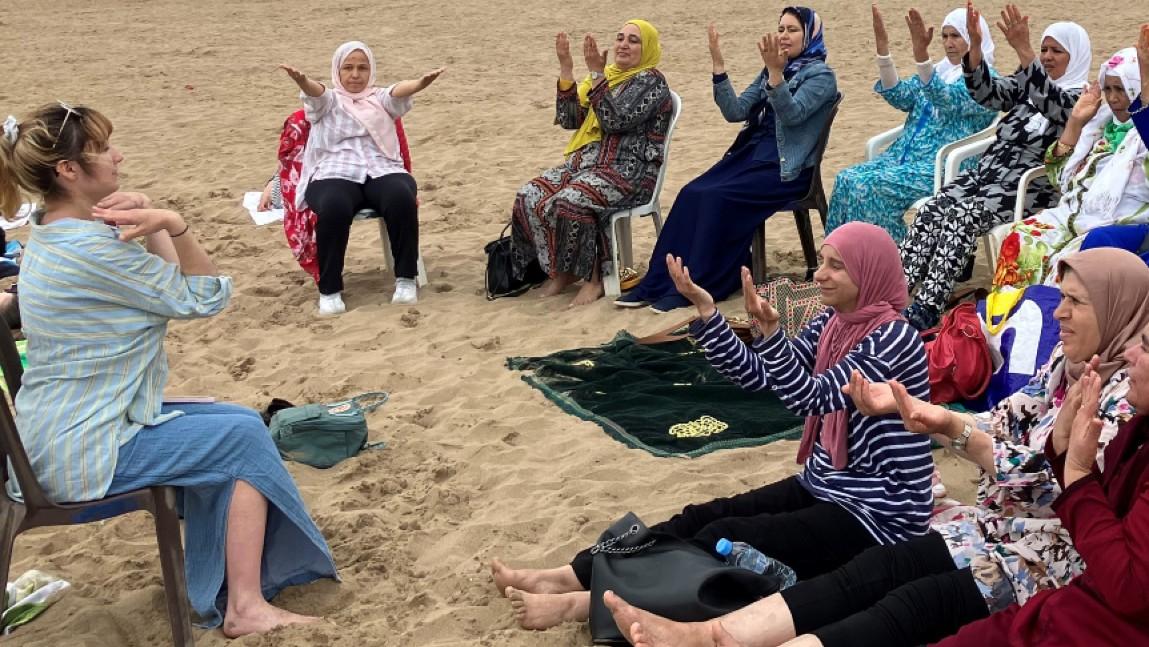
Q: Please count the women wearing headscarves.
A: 8